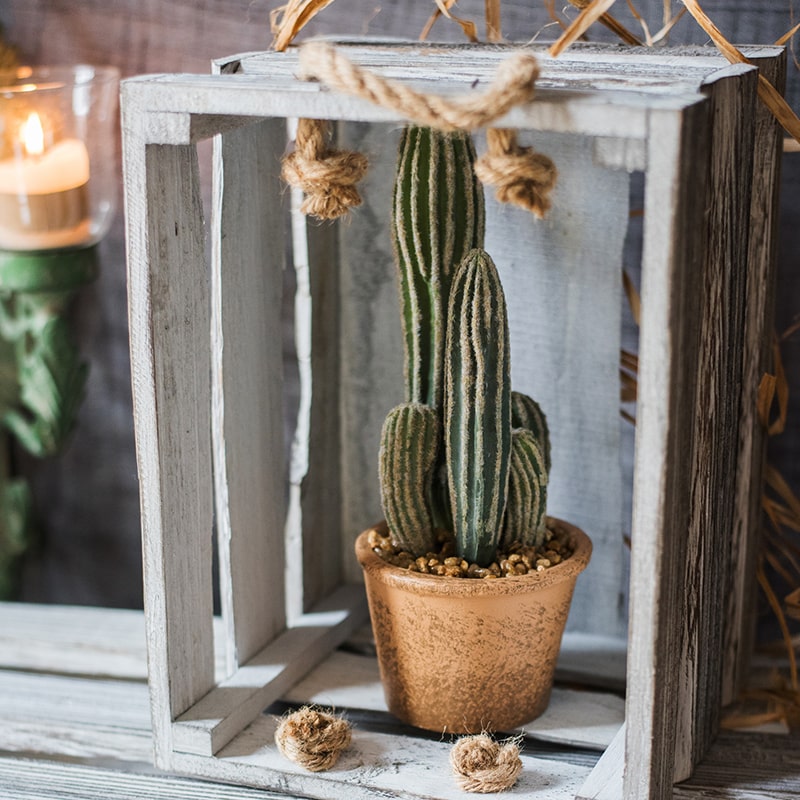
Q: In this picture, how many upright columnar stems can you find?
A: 5